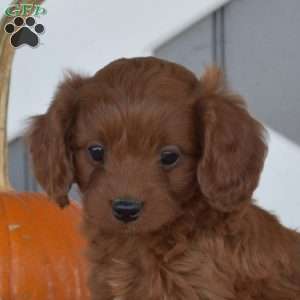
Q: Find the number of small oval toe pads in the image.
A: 4